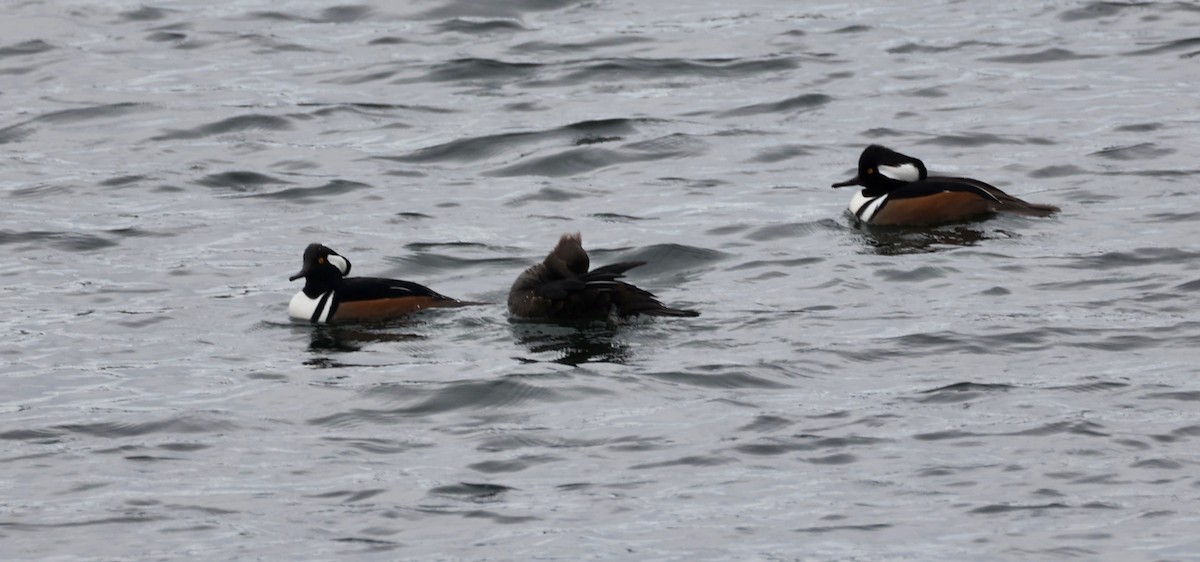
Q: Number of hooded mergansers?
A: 3